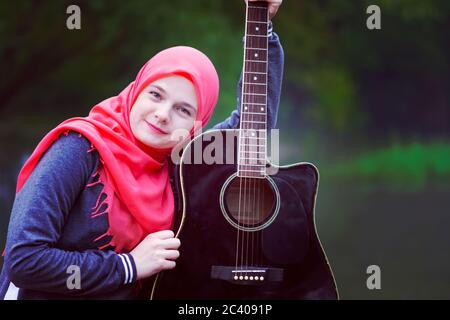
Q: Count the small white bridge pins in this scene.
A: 6